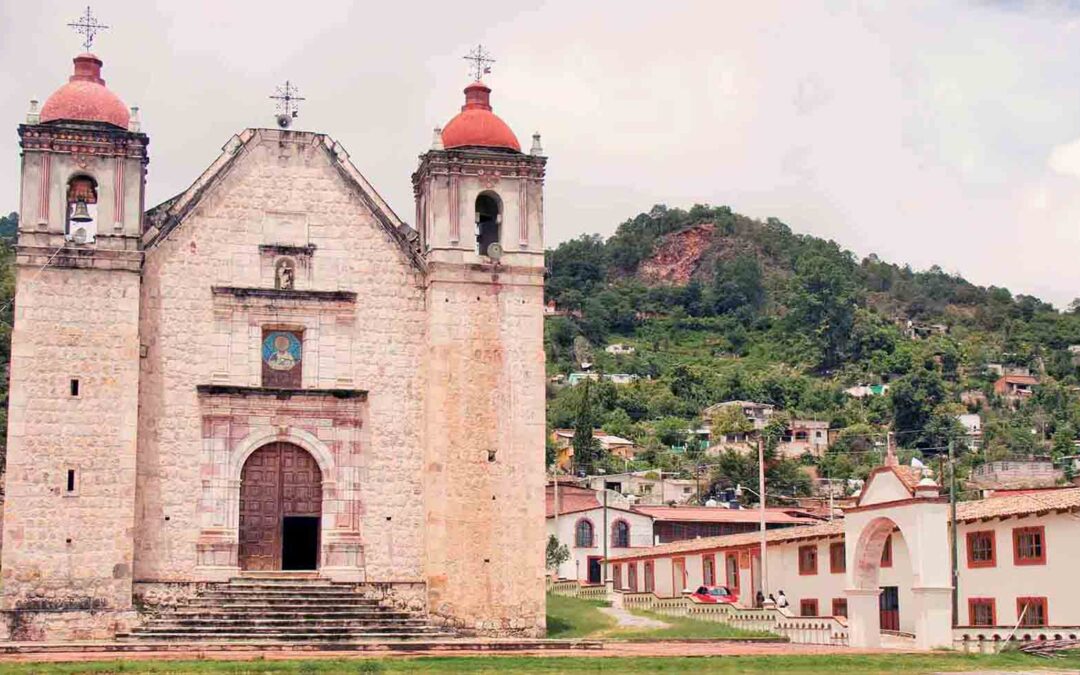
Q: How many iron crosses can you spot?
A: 3